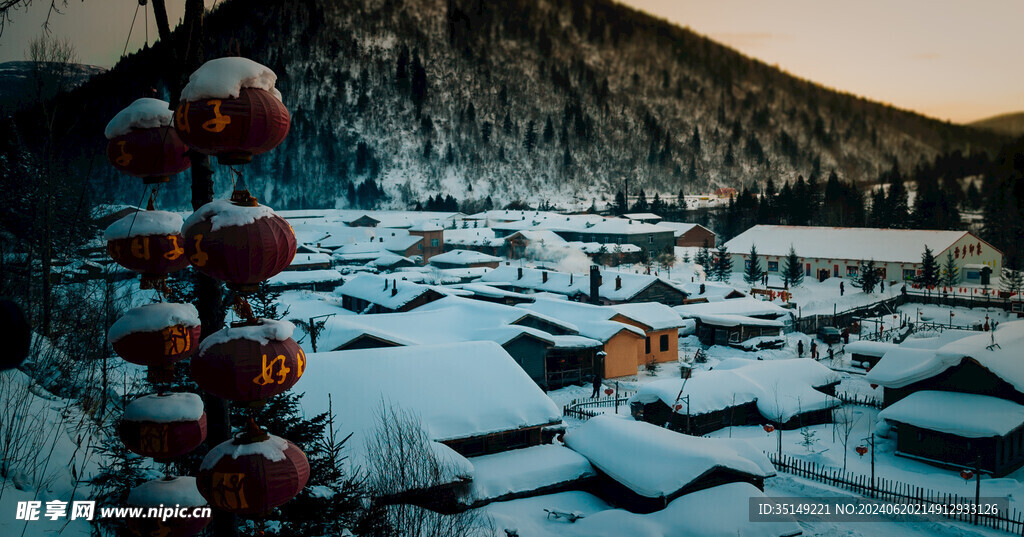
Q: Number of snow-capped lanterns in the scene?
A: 9